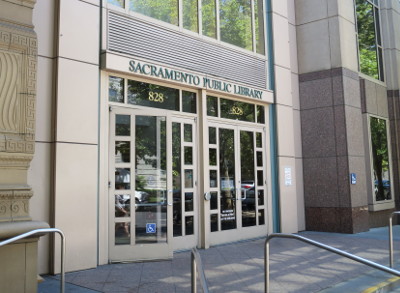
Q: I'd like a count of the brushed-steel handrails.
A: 4